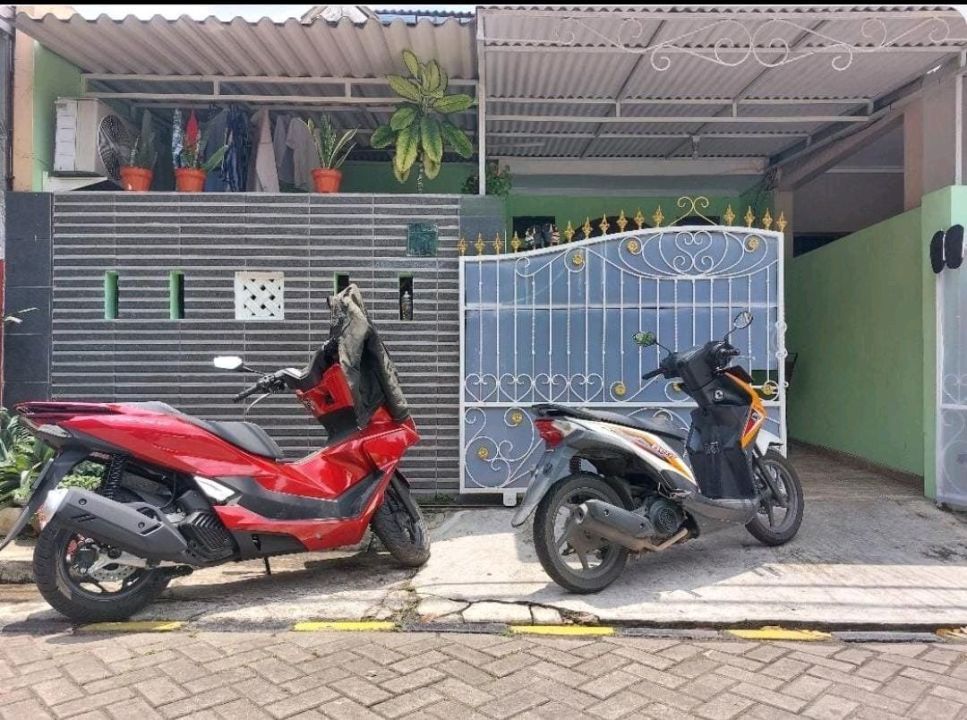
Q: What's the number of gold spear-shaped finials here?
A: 14